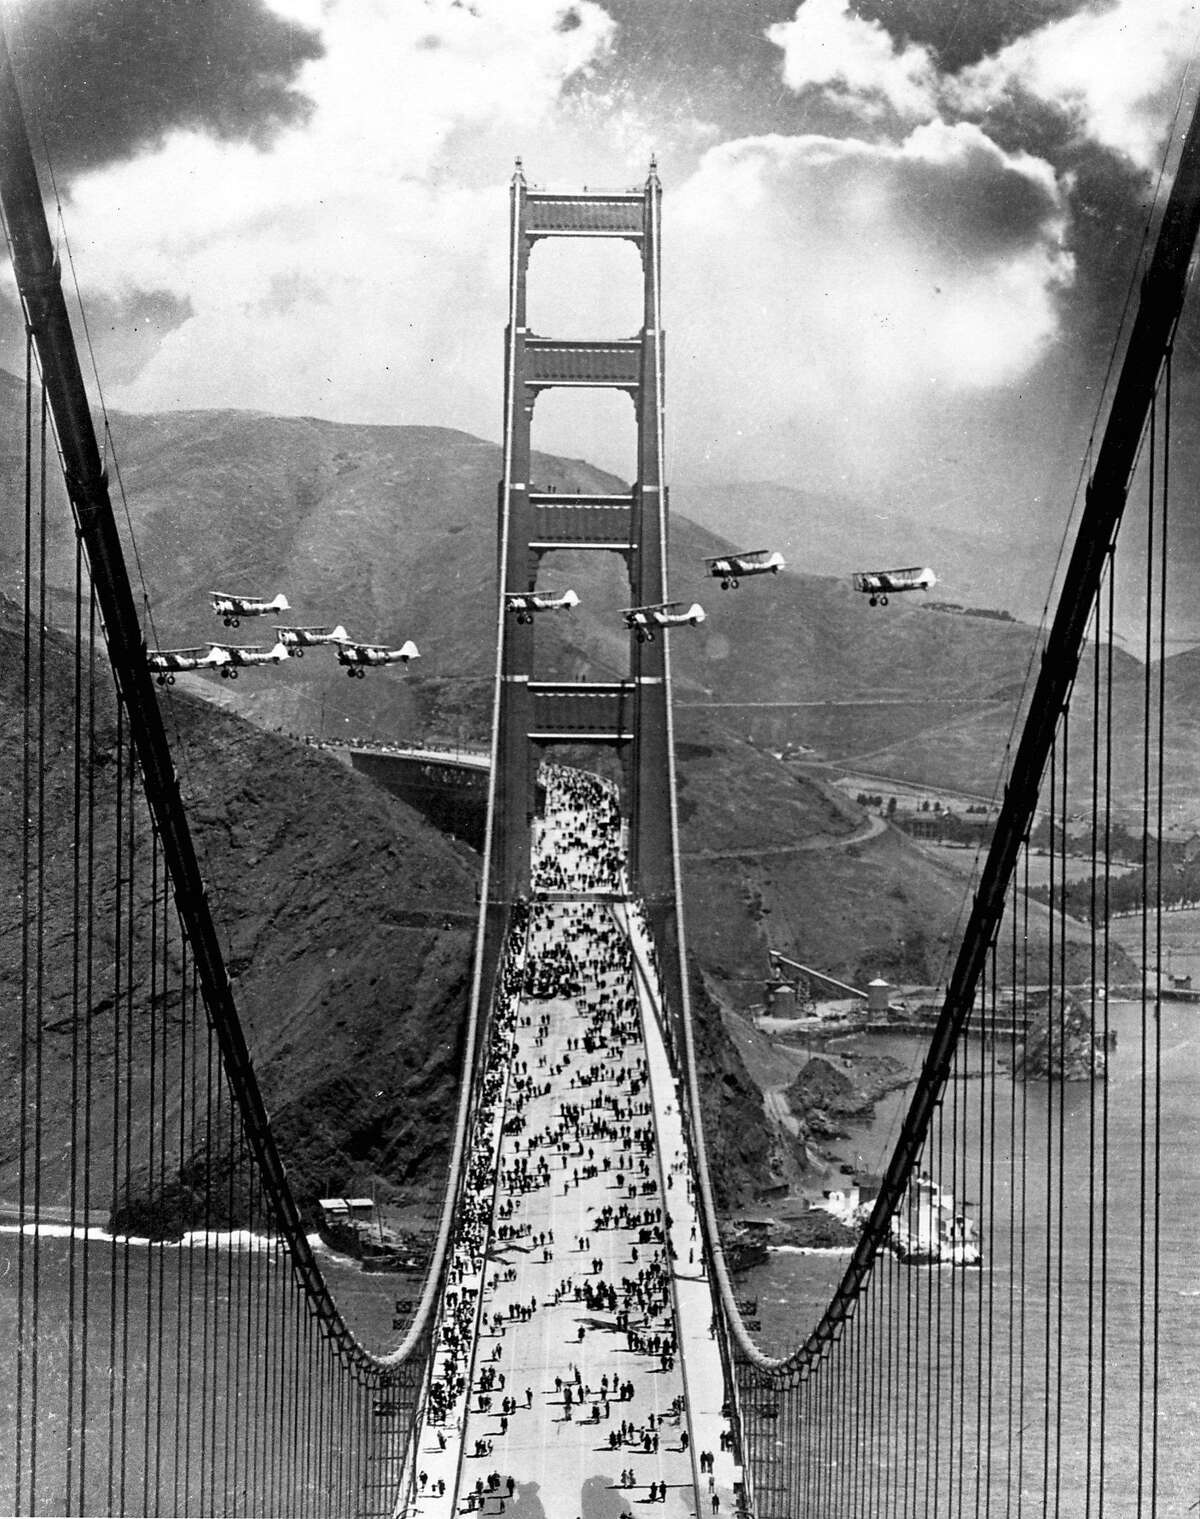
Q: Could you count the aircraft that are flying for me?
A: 9